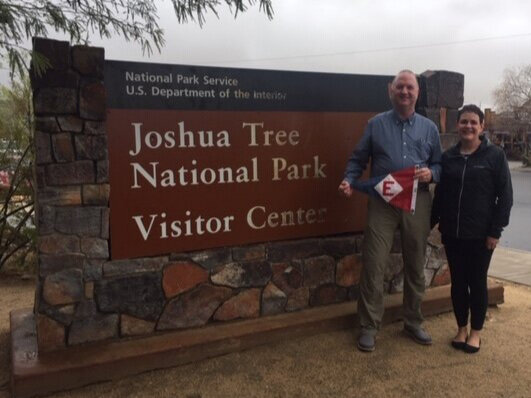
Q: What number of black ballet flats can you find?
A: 2